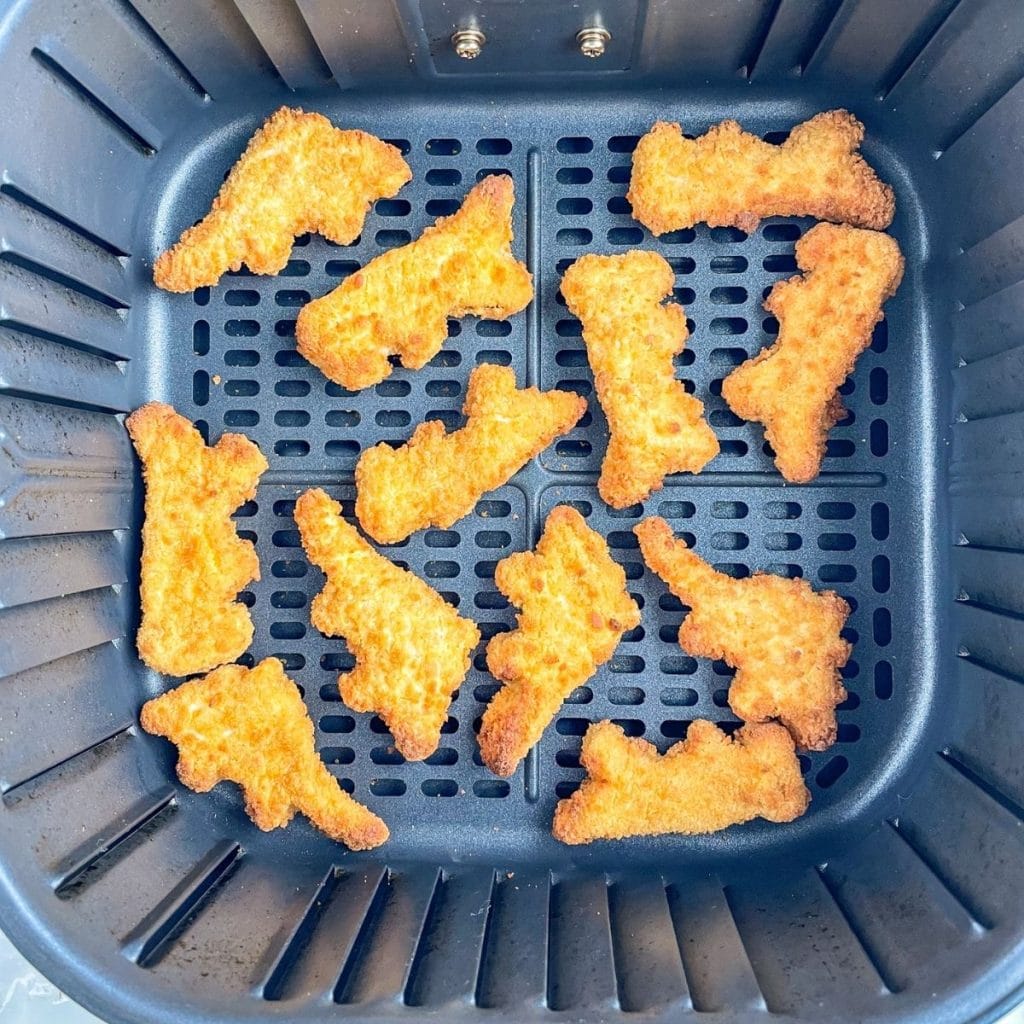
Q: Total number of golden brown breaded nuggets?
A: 12